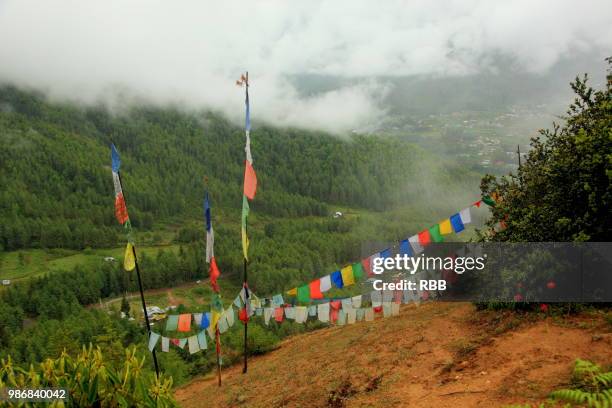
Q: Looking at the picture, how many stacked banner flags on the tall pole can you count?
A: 5